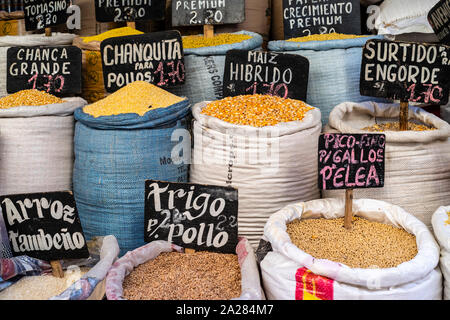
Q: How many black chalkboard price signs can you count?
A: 12